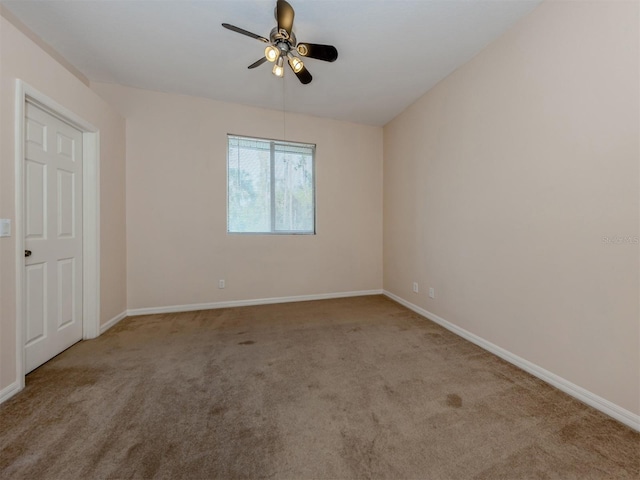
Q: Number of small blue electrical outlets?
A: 0